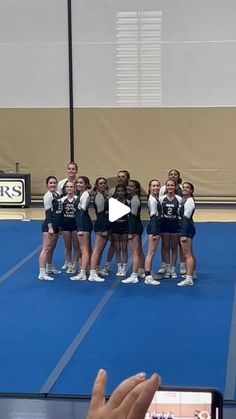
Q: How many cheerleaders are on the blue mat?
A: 12